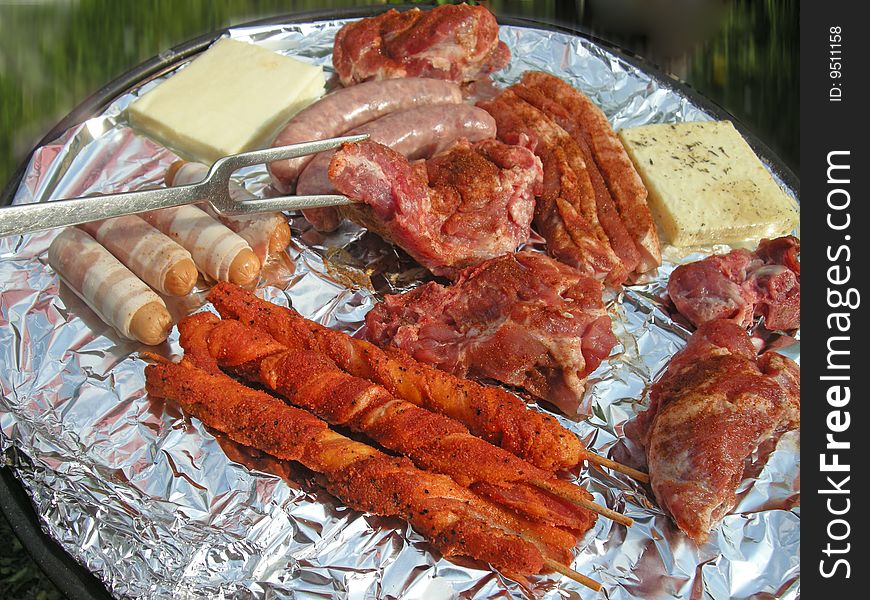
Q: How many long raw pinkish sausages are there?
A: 2